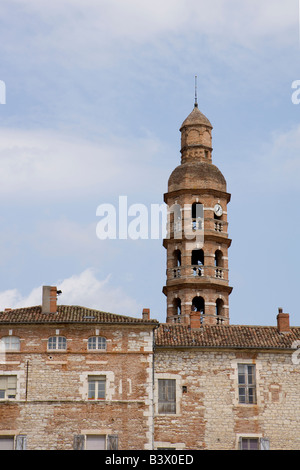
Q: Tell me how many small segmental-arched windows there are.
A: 3